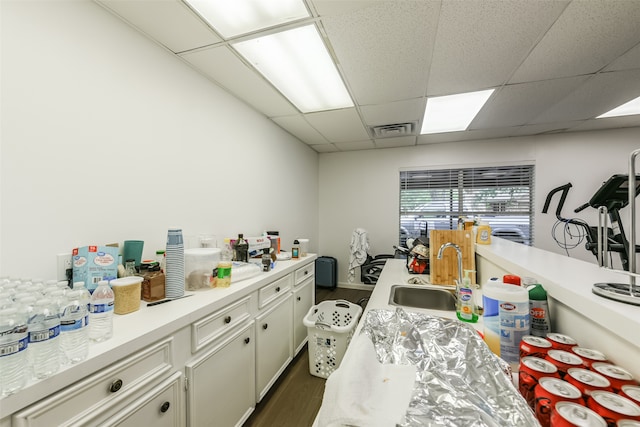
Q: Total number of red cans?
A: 12